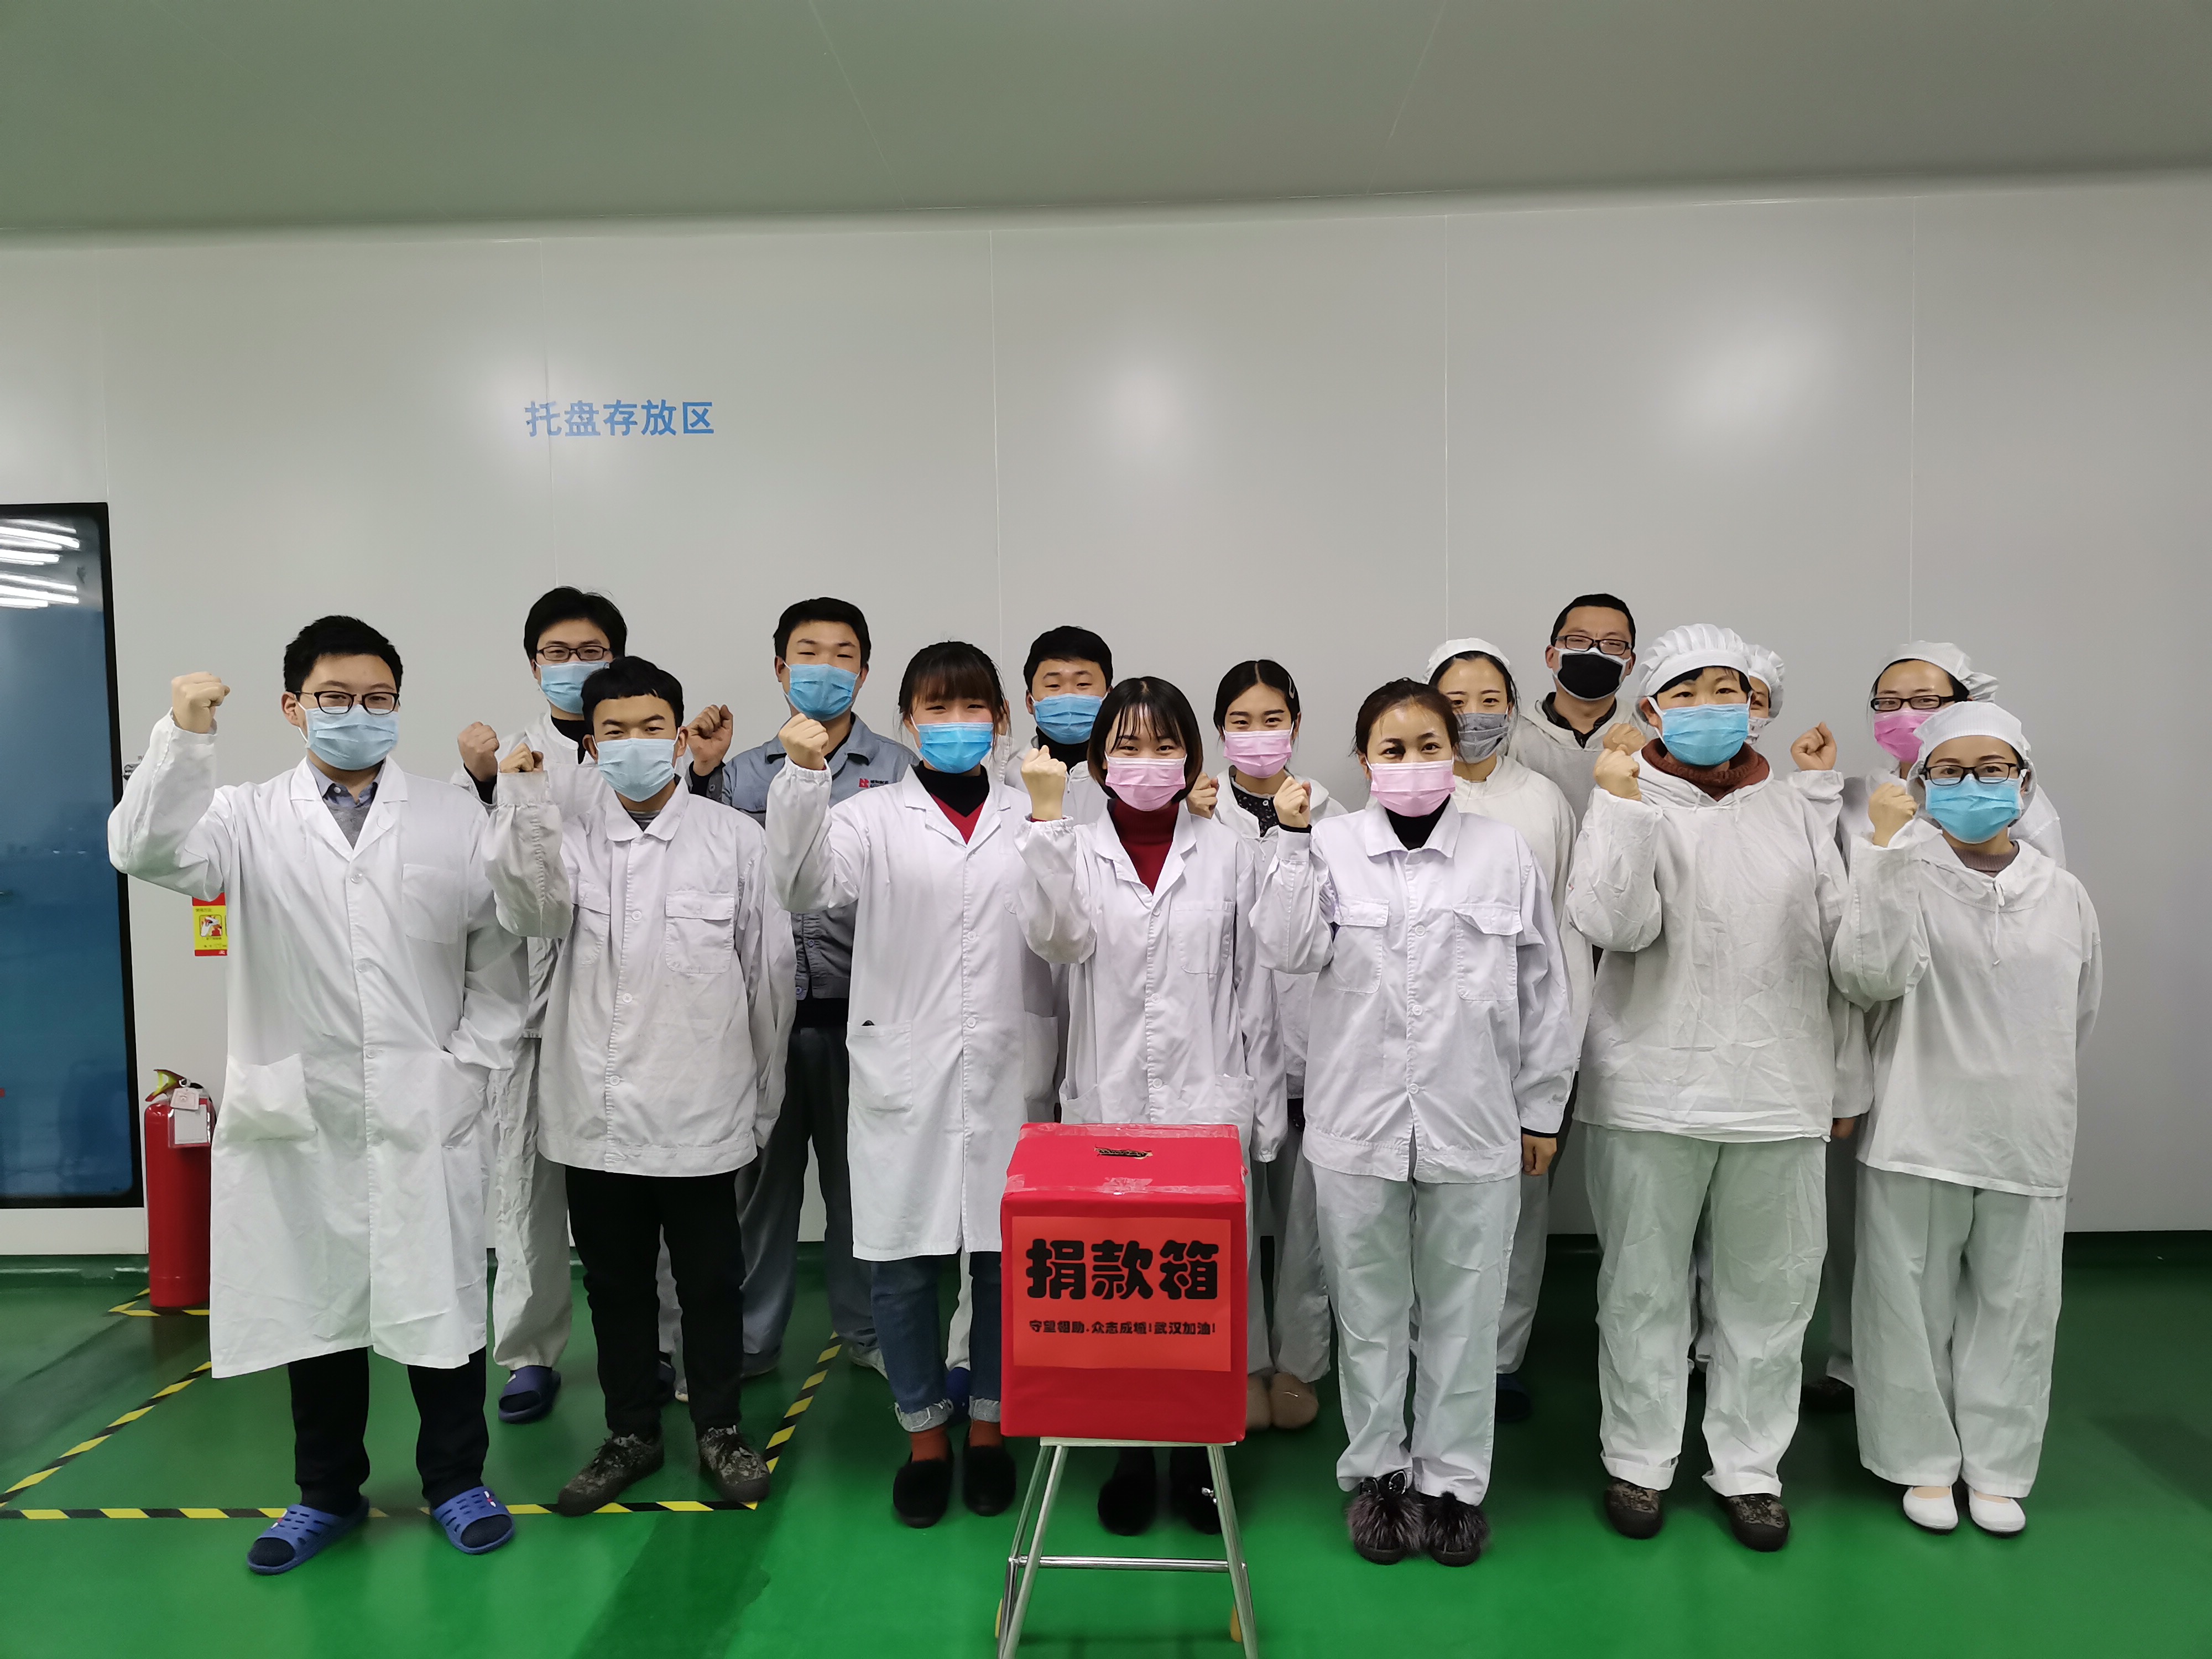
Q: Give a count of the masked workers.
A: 15